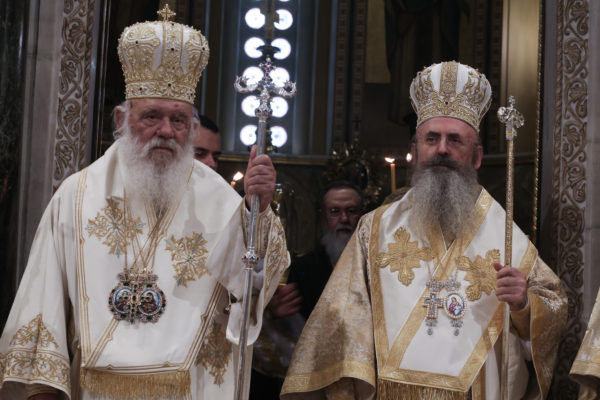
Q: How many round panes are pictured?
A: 10